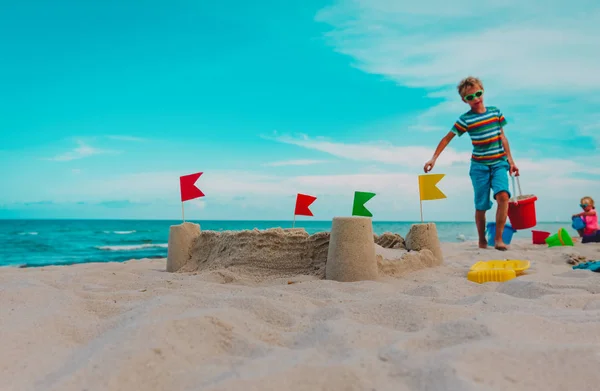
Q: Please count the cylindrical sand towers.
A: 3